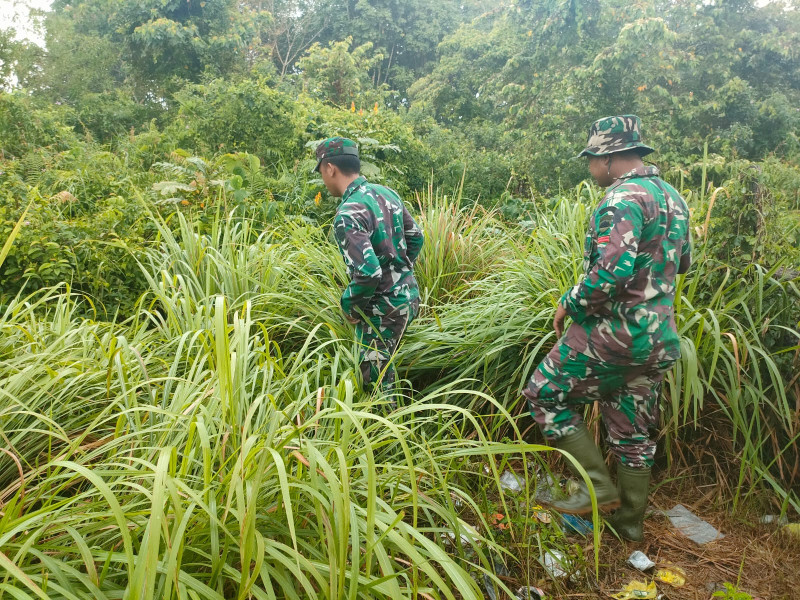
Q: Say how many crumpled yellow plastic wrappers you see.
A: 2